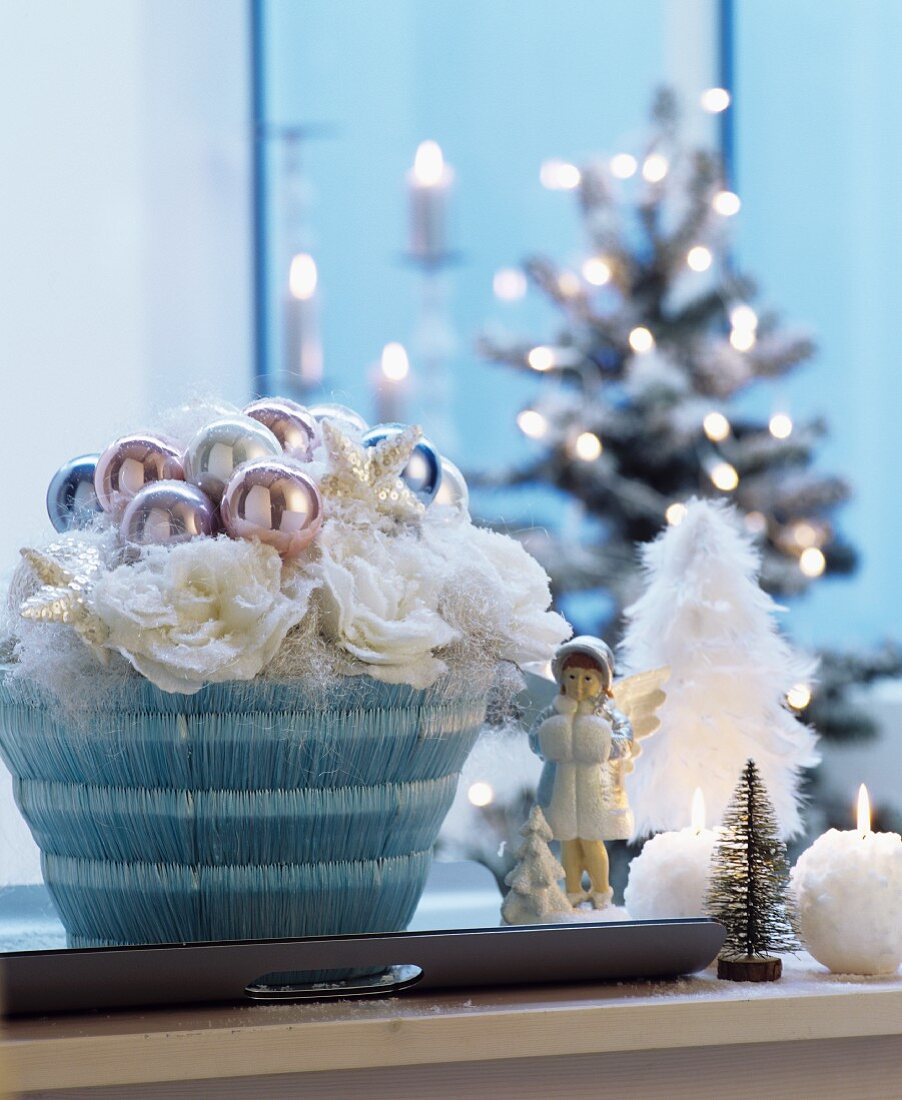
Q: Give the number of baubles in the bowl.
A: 9